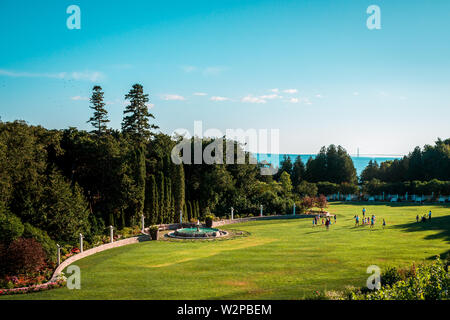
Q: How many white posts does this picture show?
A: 8